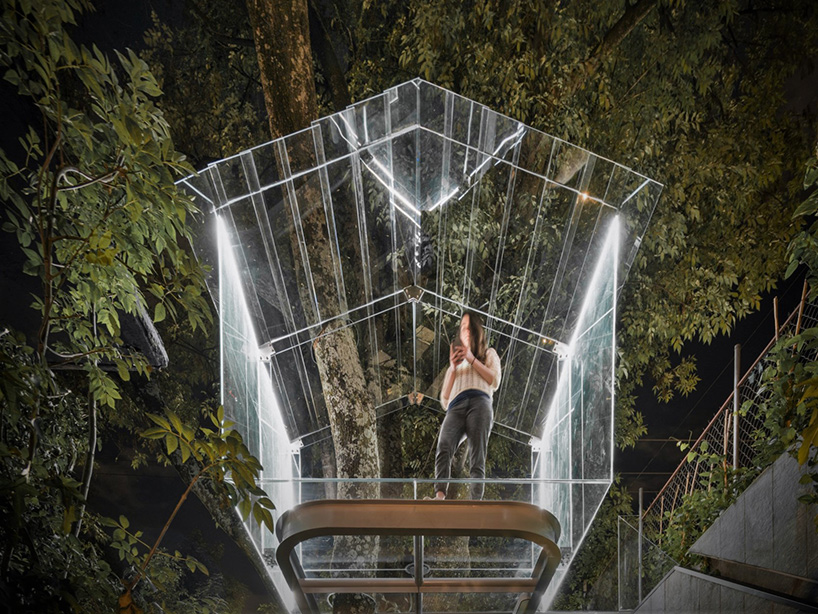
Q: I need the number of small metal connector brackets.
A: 6